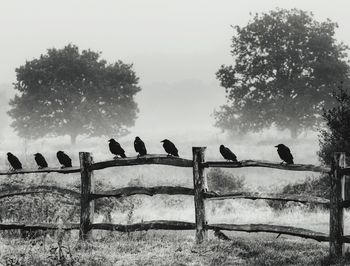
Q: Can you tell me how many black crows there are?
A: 8